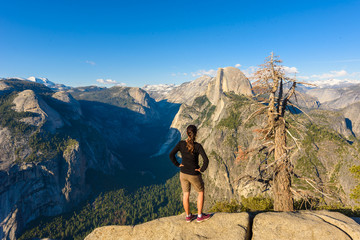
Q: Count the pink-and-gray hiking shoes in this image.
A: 2